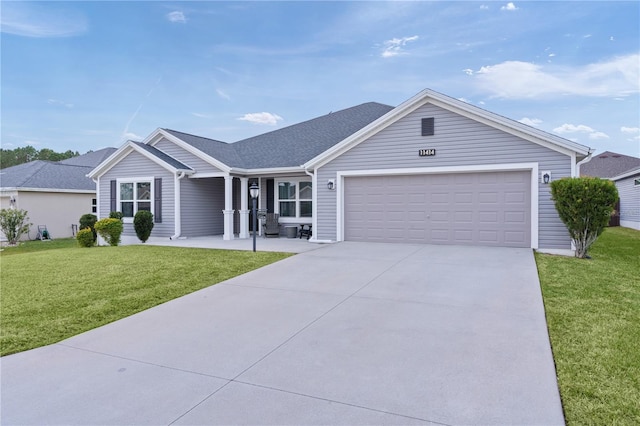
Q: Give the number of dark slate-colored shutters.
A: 3